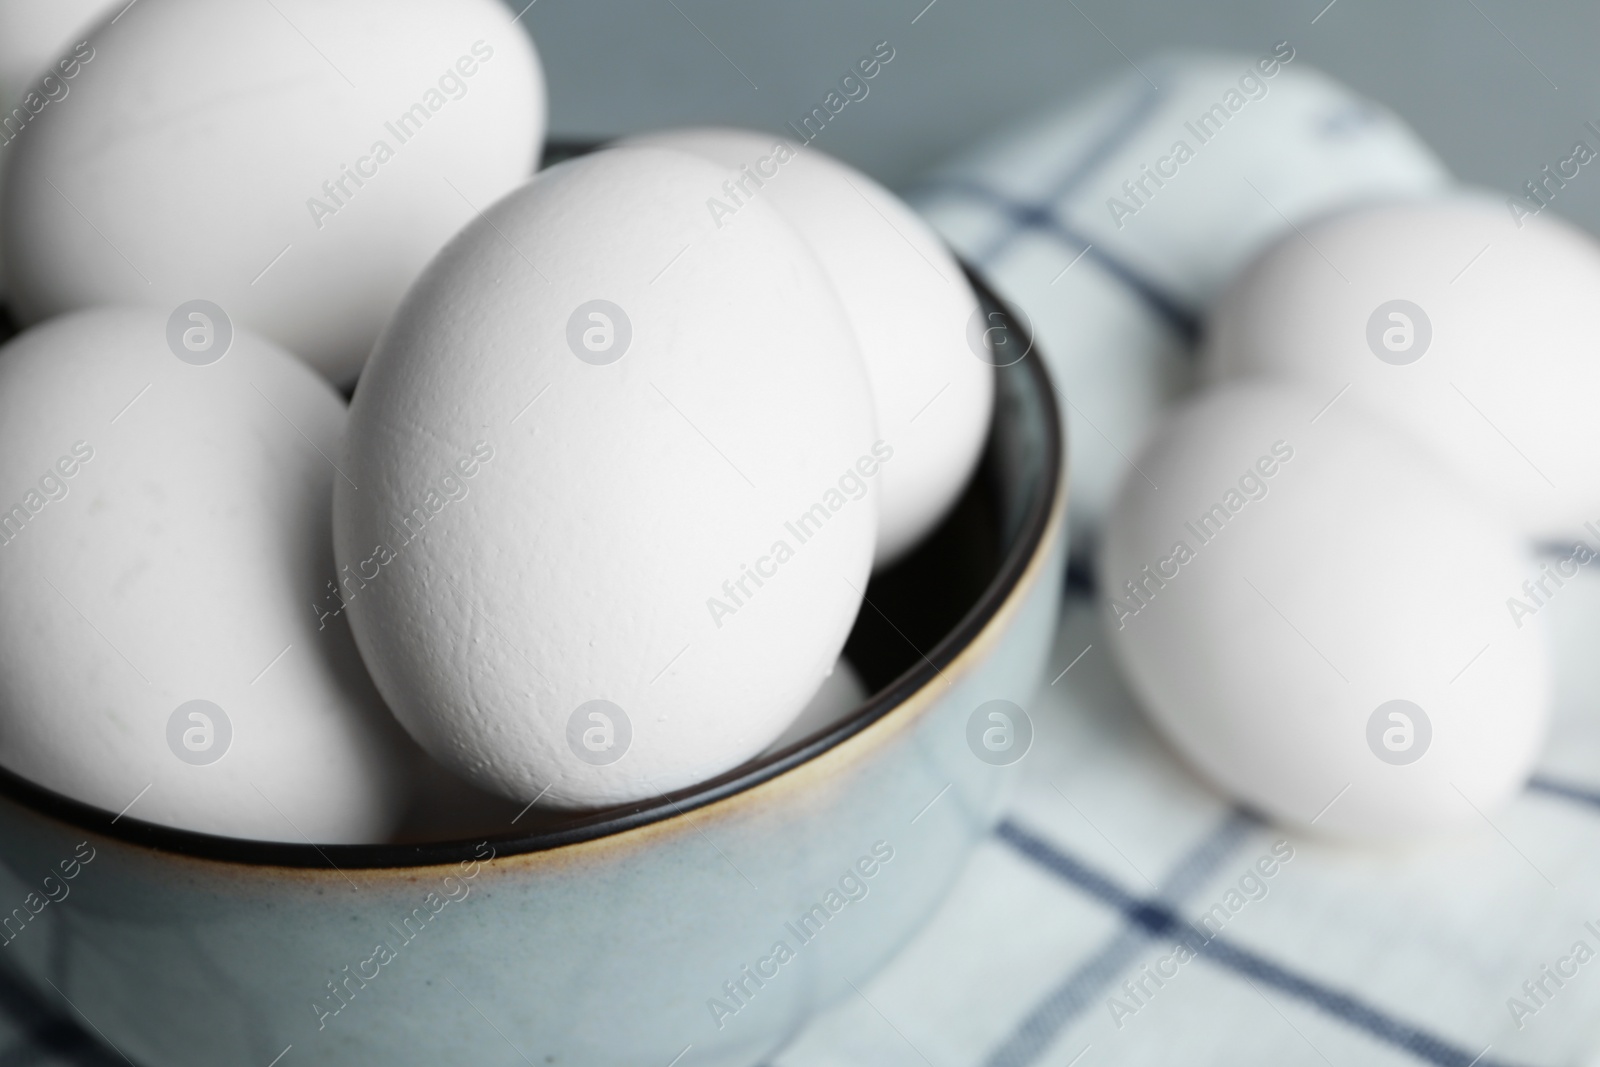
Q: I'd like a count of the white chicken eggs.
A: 8